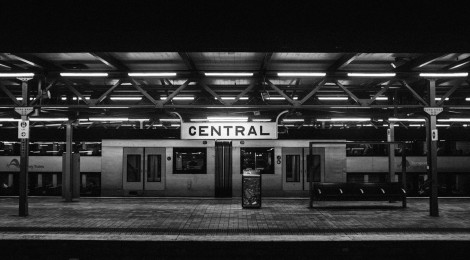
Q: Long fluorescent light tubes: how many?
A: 7